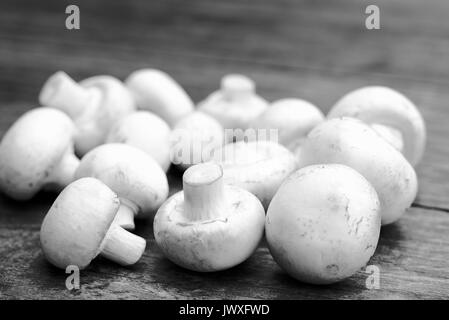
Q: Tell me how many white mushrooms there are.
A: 14